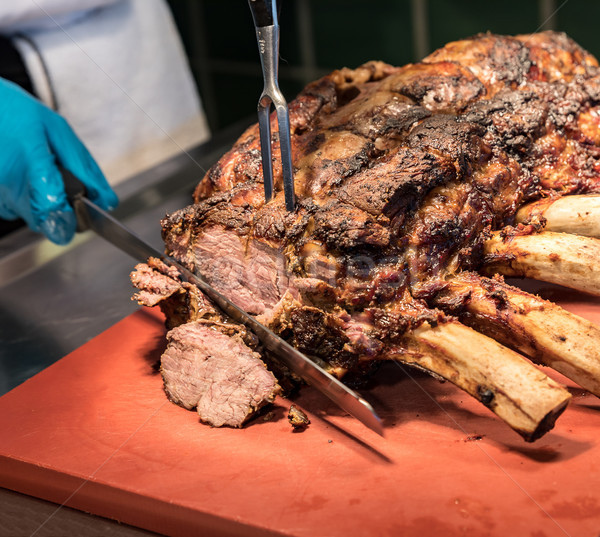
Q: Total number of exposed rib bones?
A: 4